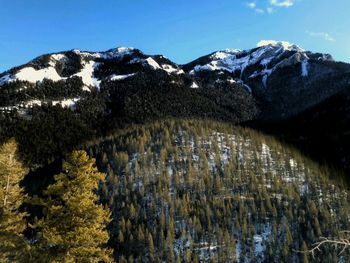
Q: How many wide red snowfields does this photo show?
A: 0